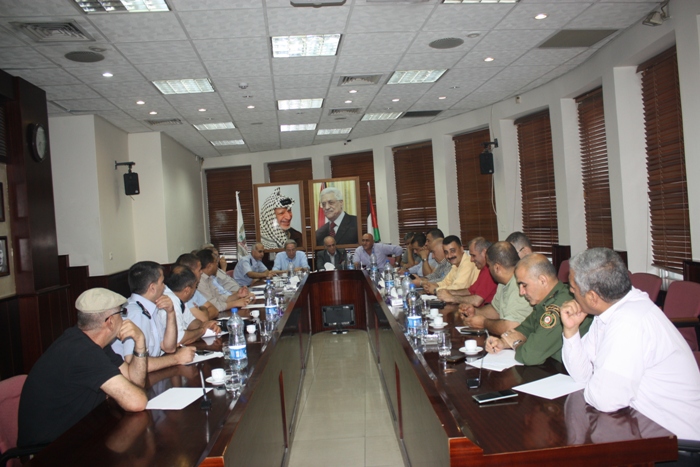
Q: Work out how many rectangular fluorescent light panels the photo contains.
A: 11